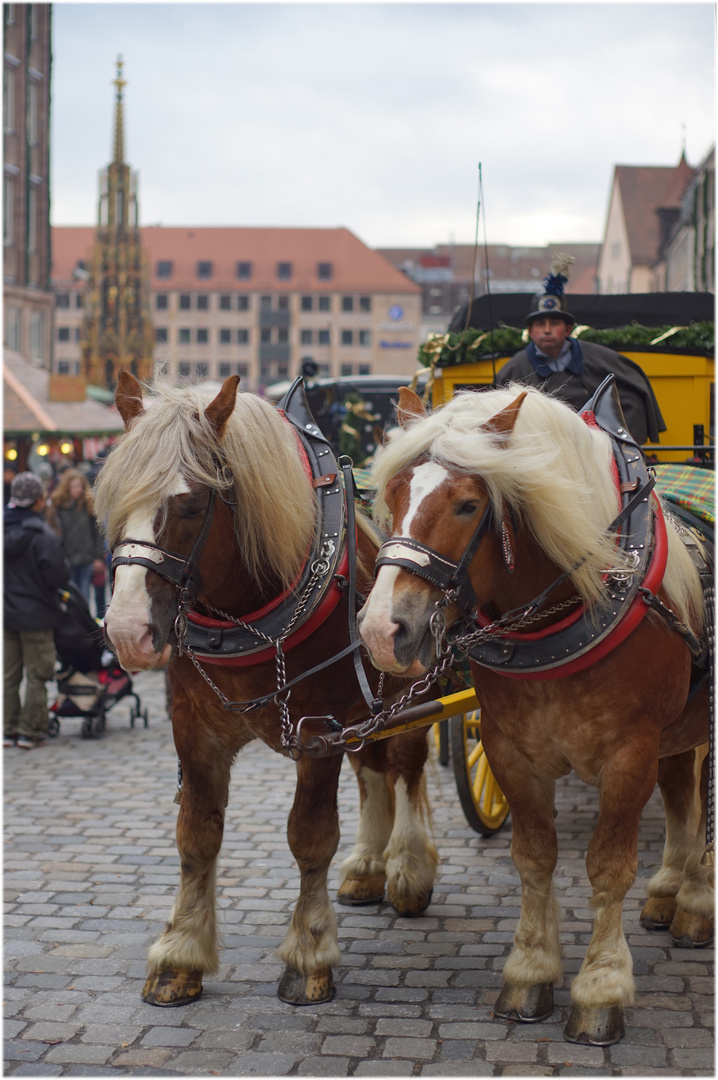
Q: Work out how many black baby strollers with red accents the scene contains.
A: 1